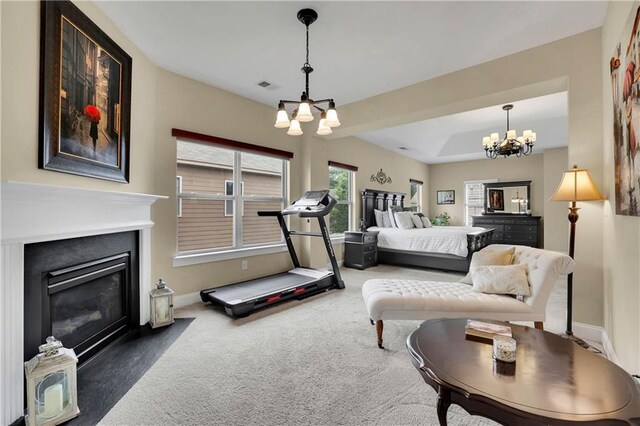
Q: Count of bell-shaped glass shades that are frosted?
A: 5